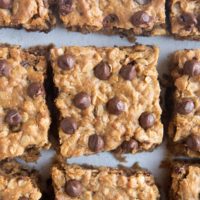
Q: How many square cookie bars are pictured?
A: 9